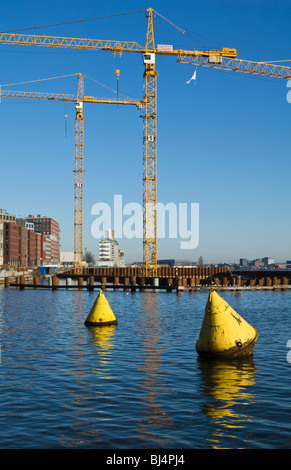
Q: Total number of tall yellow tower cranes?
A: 2